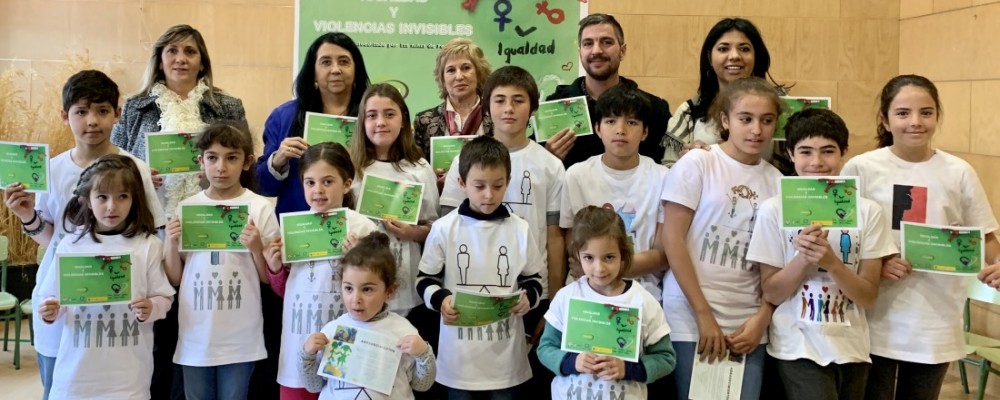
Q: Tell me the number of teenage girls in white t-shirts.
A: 3